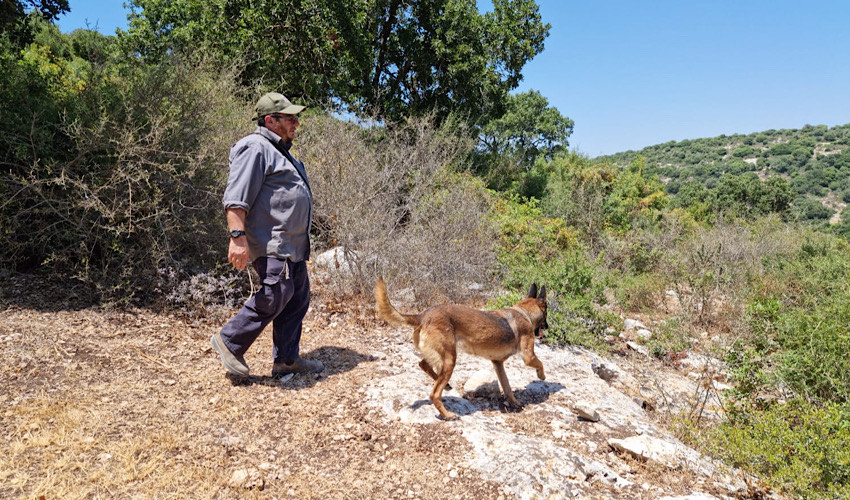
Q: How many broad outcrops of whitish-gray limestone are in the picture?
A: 1